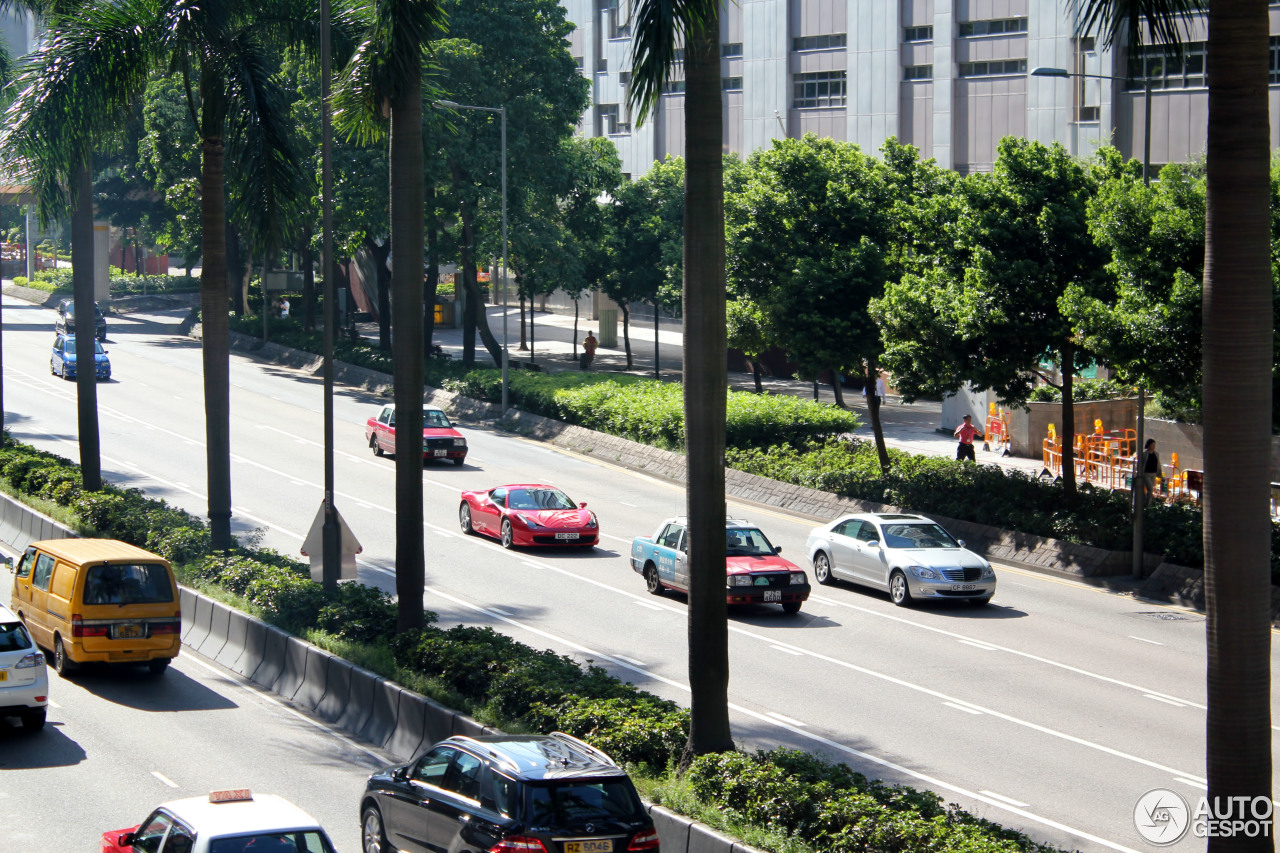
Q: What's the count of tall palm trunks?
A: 5